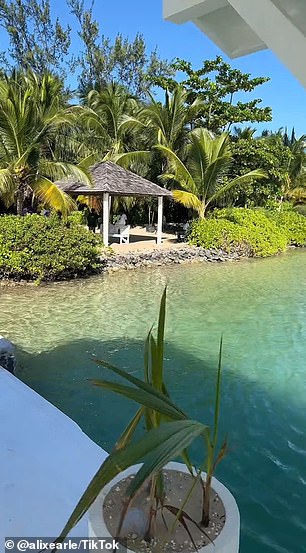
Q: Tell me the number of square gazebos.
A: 1